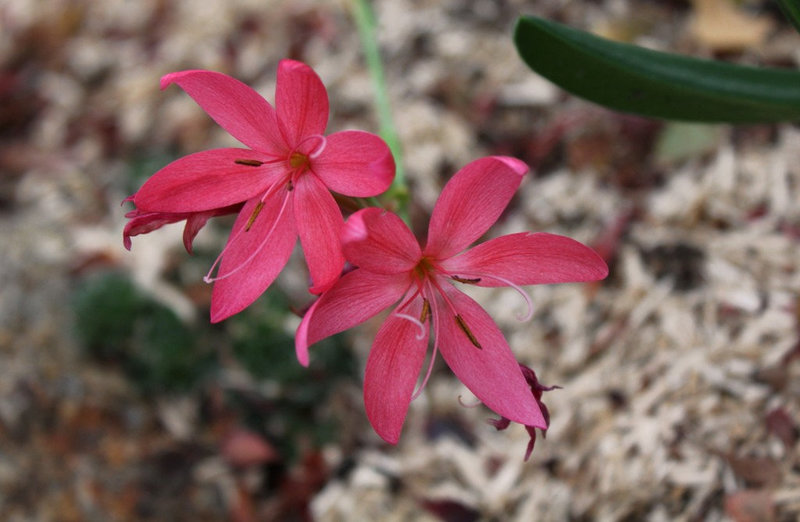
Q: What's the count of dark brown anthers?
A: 6